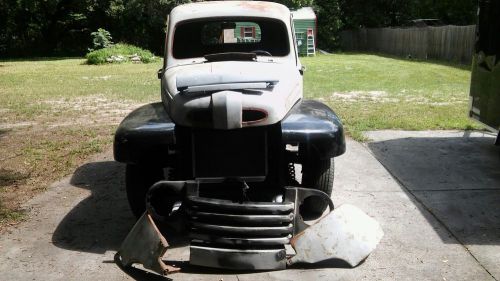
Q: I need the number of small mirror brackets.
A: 2